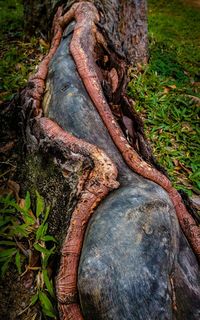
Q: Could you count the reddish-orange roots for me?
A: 2